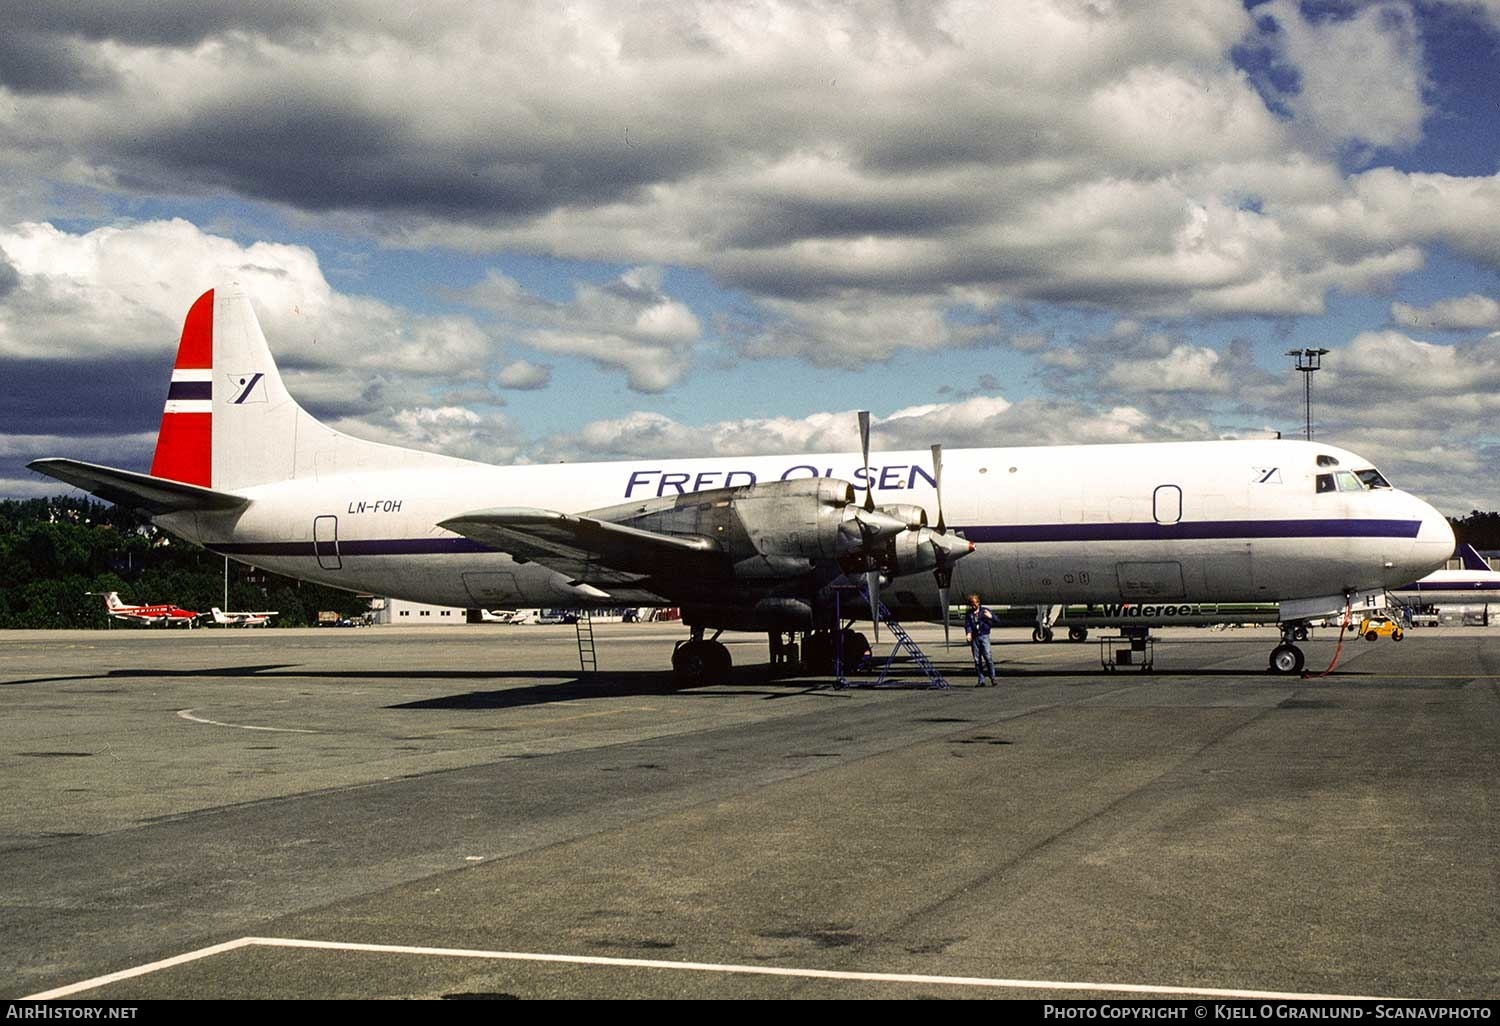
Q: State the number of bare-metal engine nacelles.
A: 2